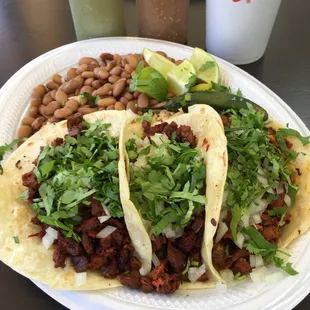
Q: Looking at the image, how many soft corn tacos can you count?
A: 3